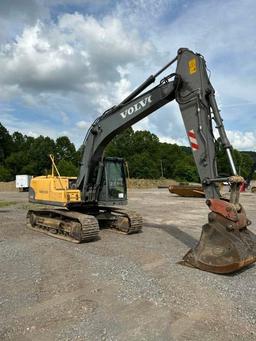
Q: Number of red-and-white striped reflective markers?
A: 1